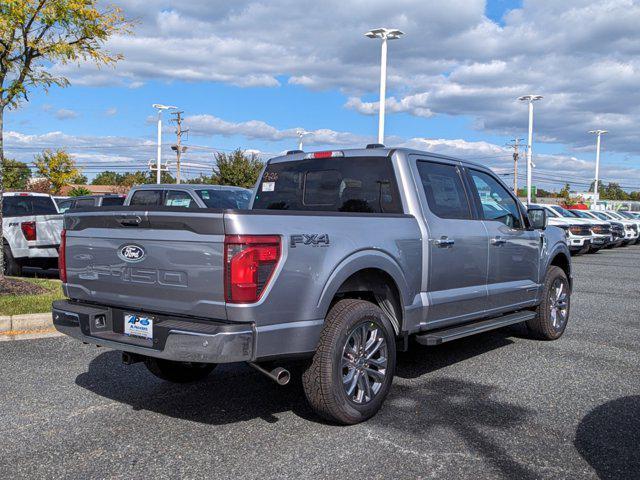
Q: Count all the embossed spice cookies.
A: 0